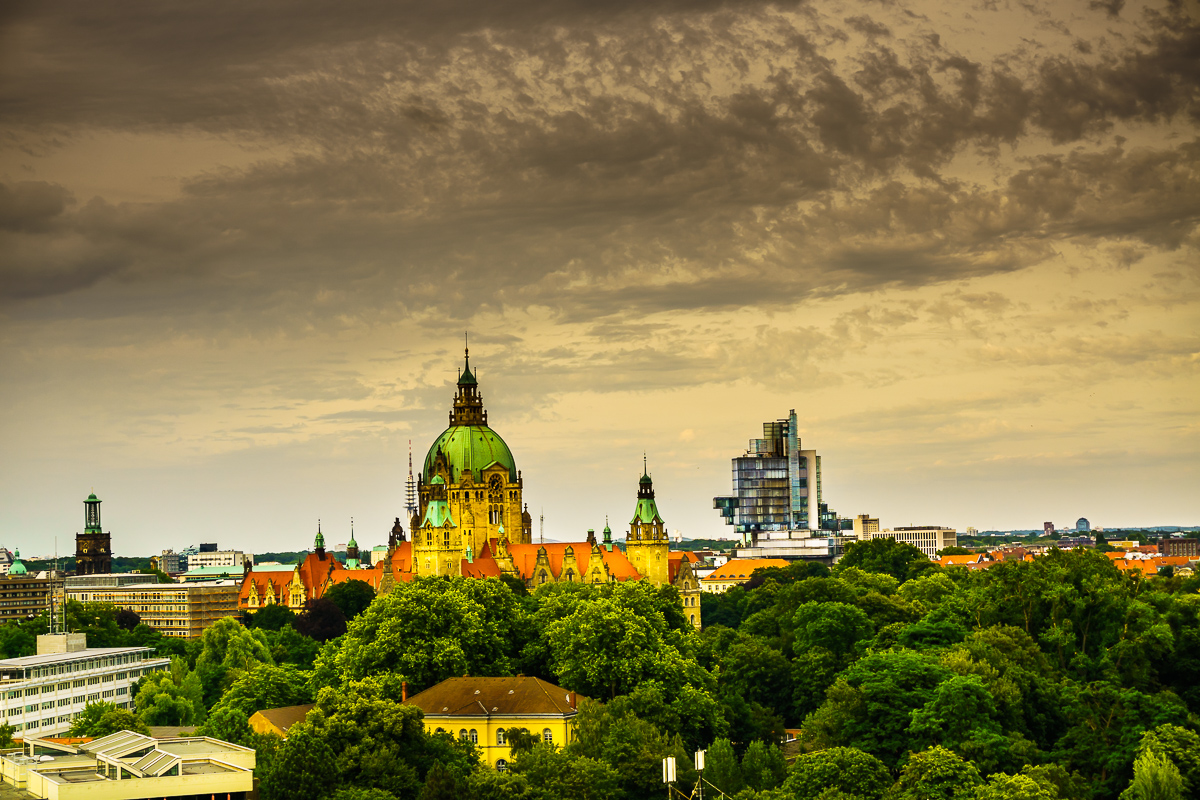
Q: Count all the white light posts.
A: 2